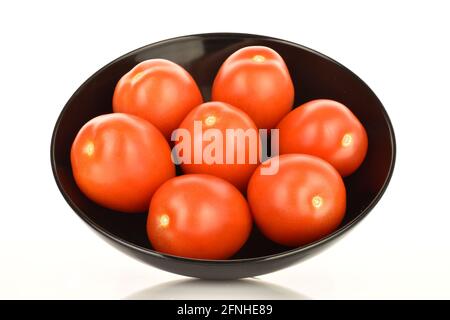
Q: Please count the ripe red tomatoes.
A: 7